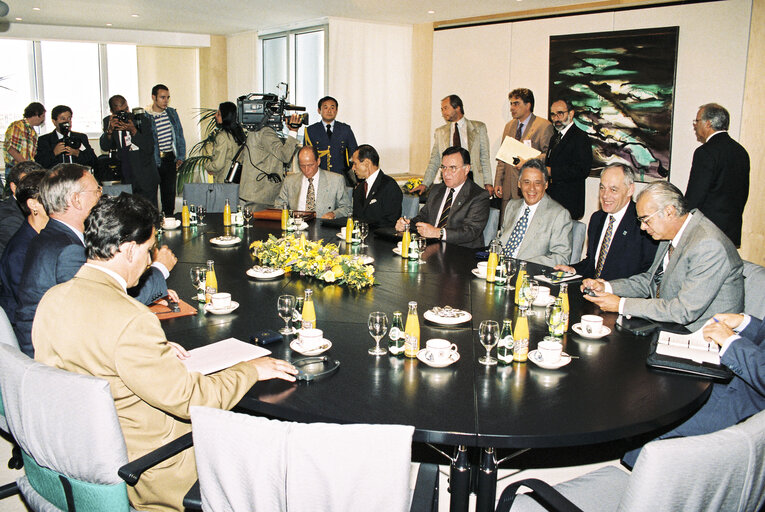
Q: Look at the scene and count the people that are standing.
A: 11